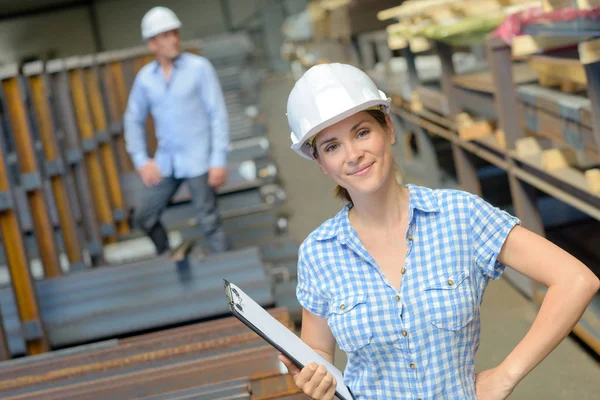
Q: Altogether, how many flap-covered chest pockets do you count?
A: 2